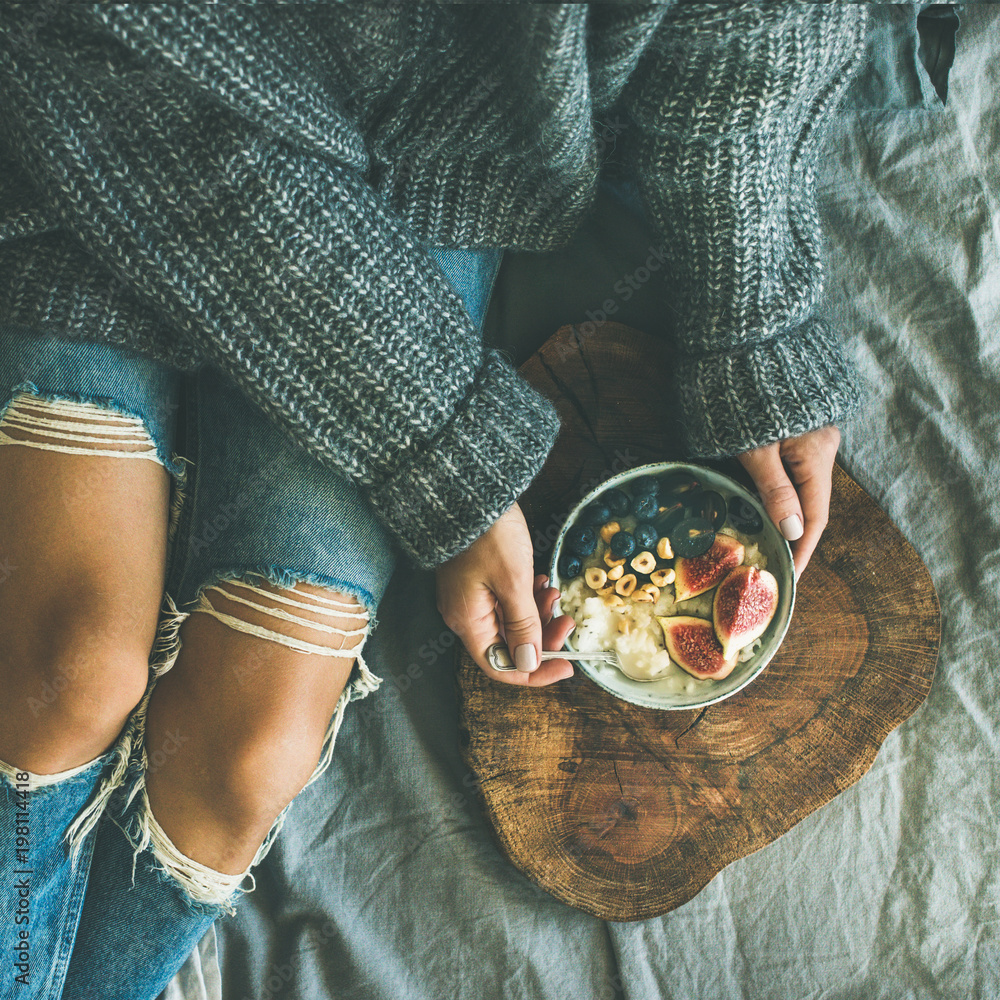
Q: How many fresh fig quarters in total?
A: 3